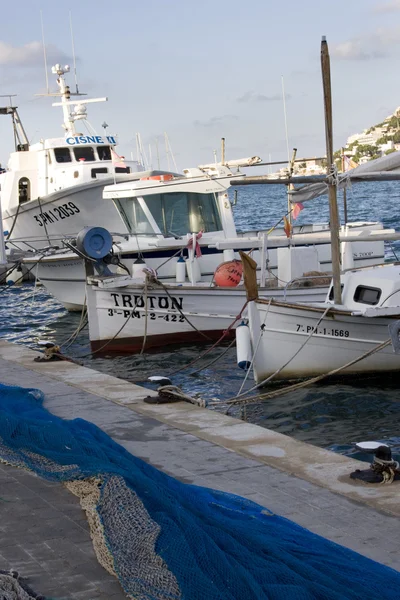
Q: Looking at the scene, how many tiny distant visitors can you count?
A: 0